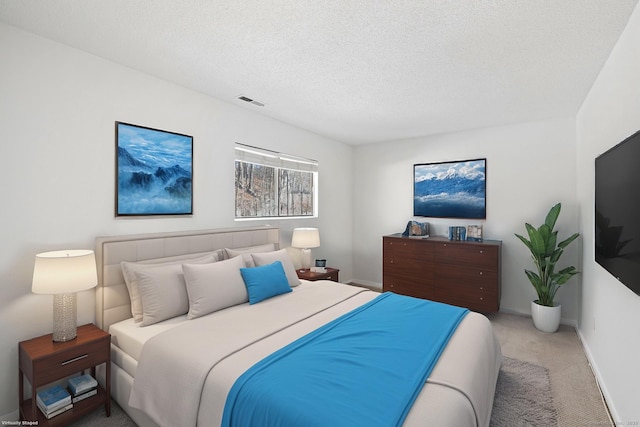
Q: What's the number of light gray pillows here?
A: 5